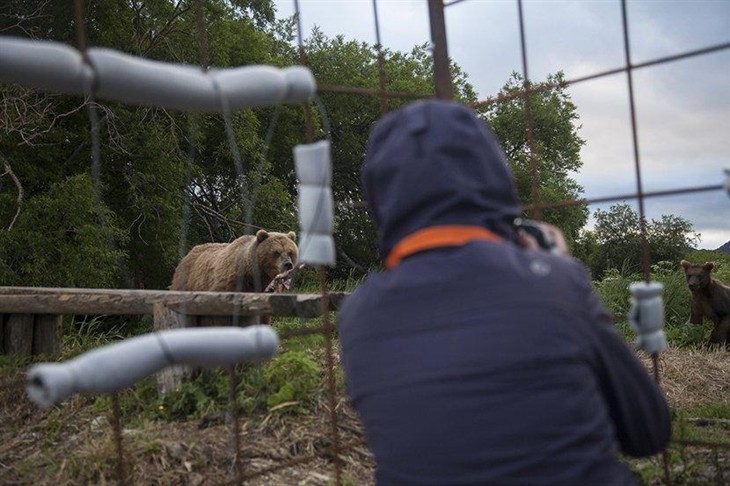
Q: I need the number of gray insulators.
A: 4